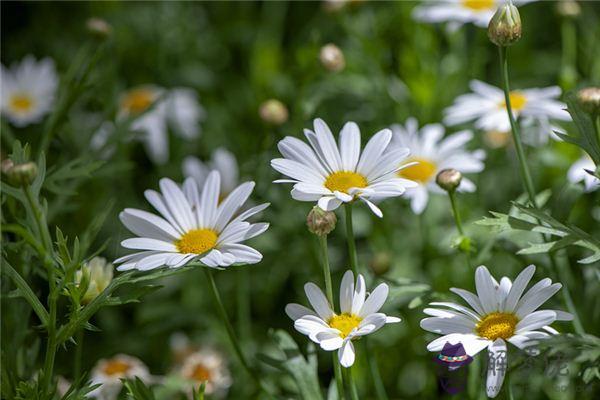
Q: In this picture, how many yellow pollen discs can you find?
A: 11